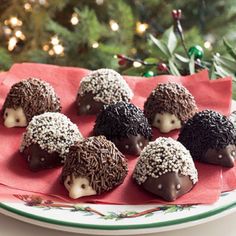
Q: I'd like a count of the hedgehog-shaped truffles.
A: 8